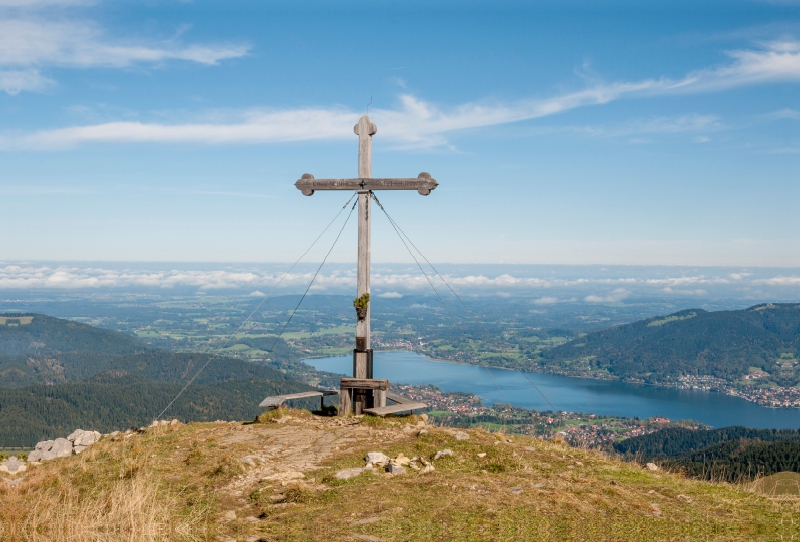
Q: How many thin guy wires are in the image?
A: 4